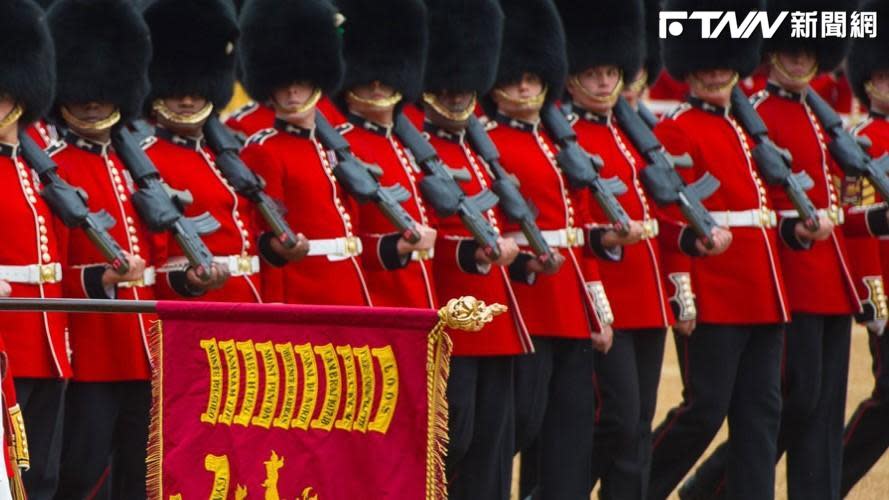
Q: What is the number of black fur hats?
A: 12